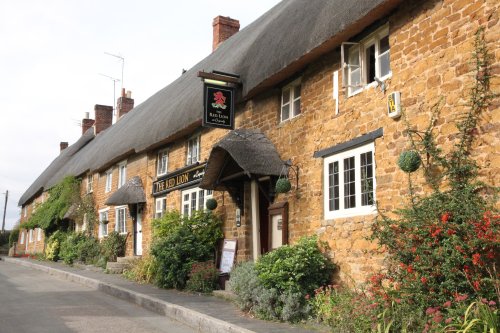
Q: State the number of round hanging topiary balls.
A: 3